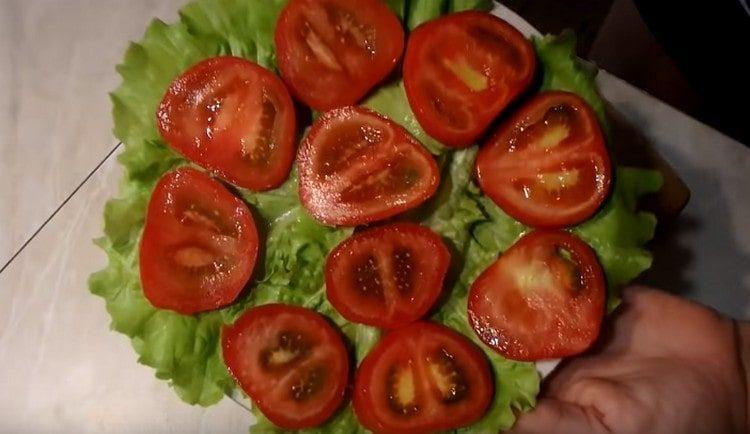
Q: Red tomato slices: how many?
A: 10